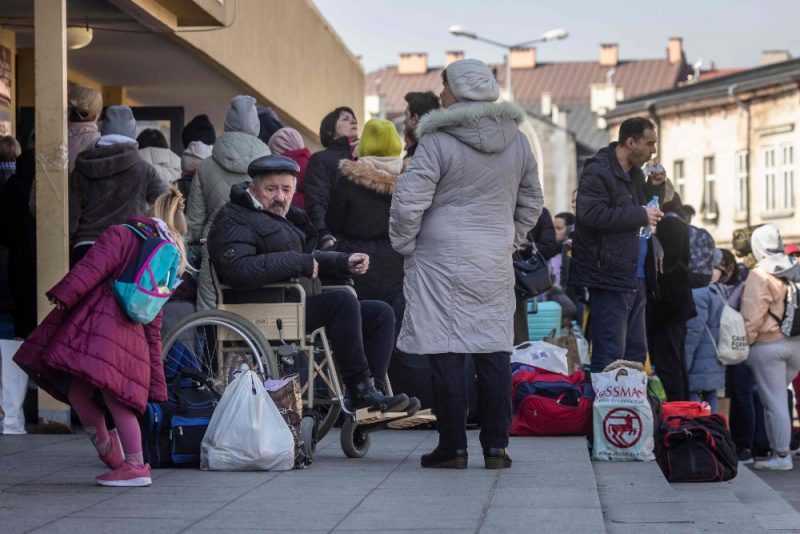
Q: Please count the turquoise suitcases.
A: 1